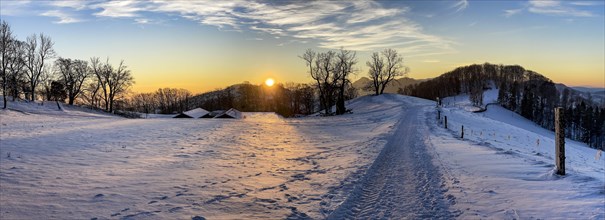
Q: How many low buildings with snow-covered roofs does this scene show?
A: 3